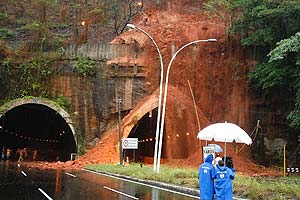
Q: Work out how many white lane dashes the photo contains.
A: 5